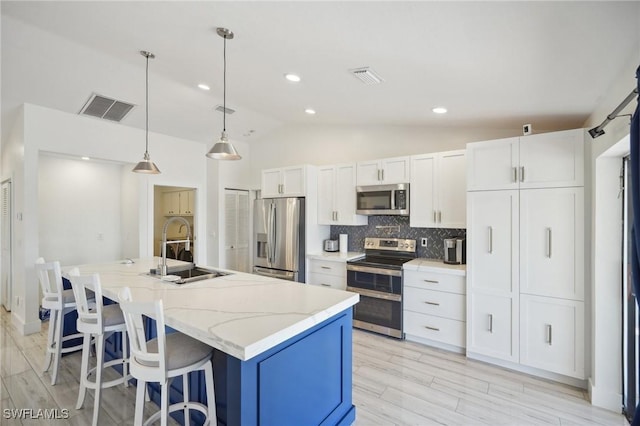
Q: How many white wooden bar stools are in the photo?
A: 3